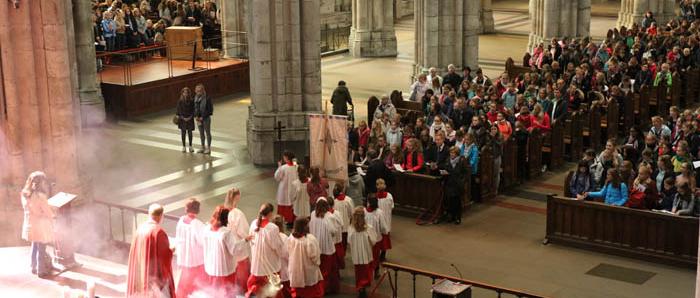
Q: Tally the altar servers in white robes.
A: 14